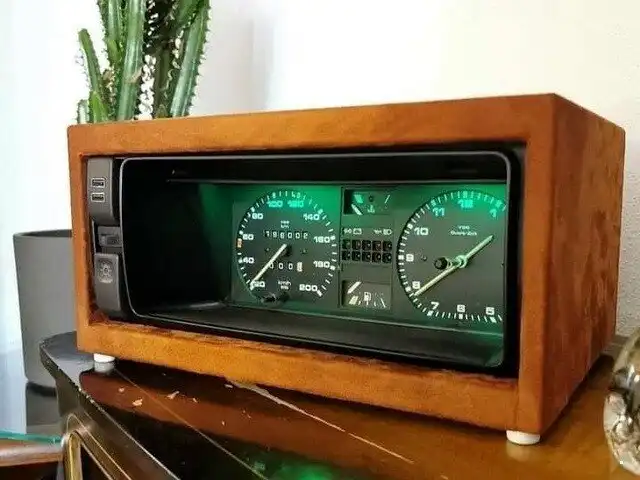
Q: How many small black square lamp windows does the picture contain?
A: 10